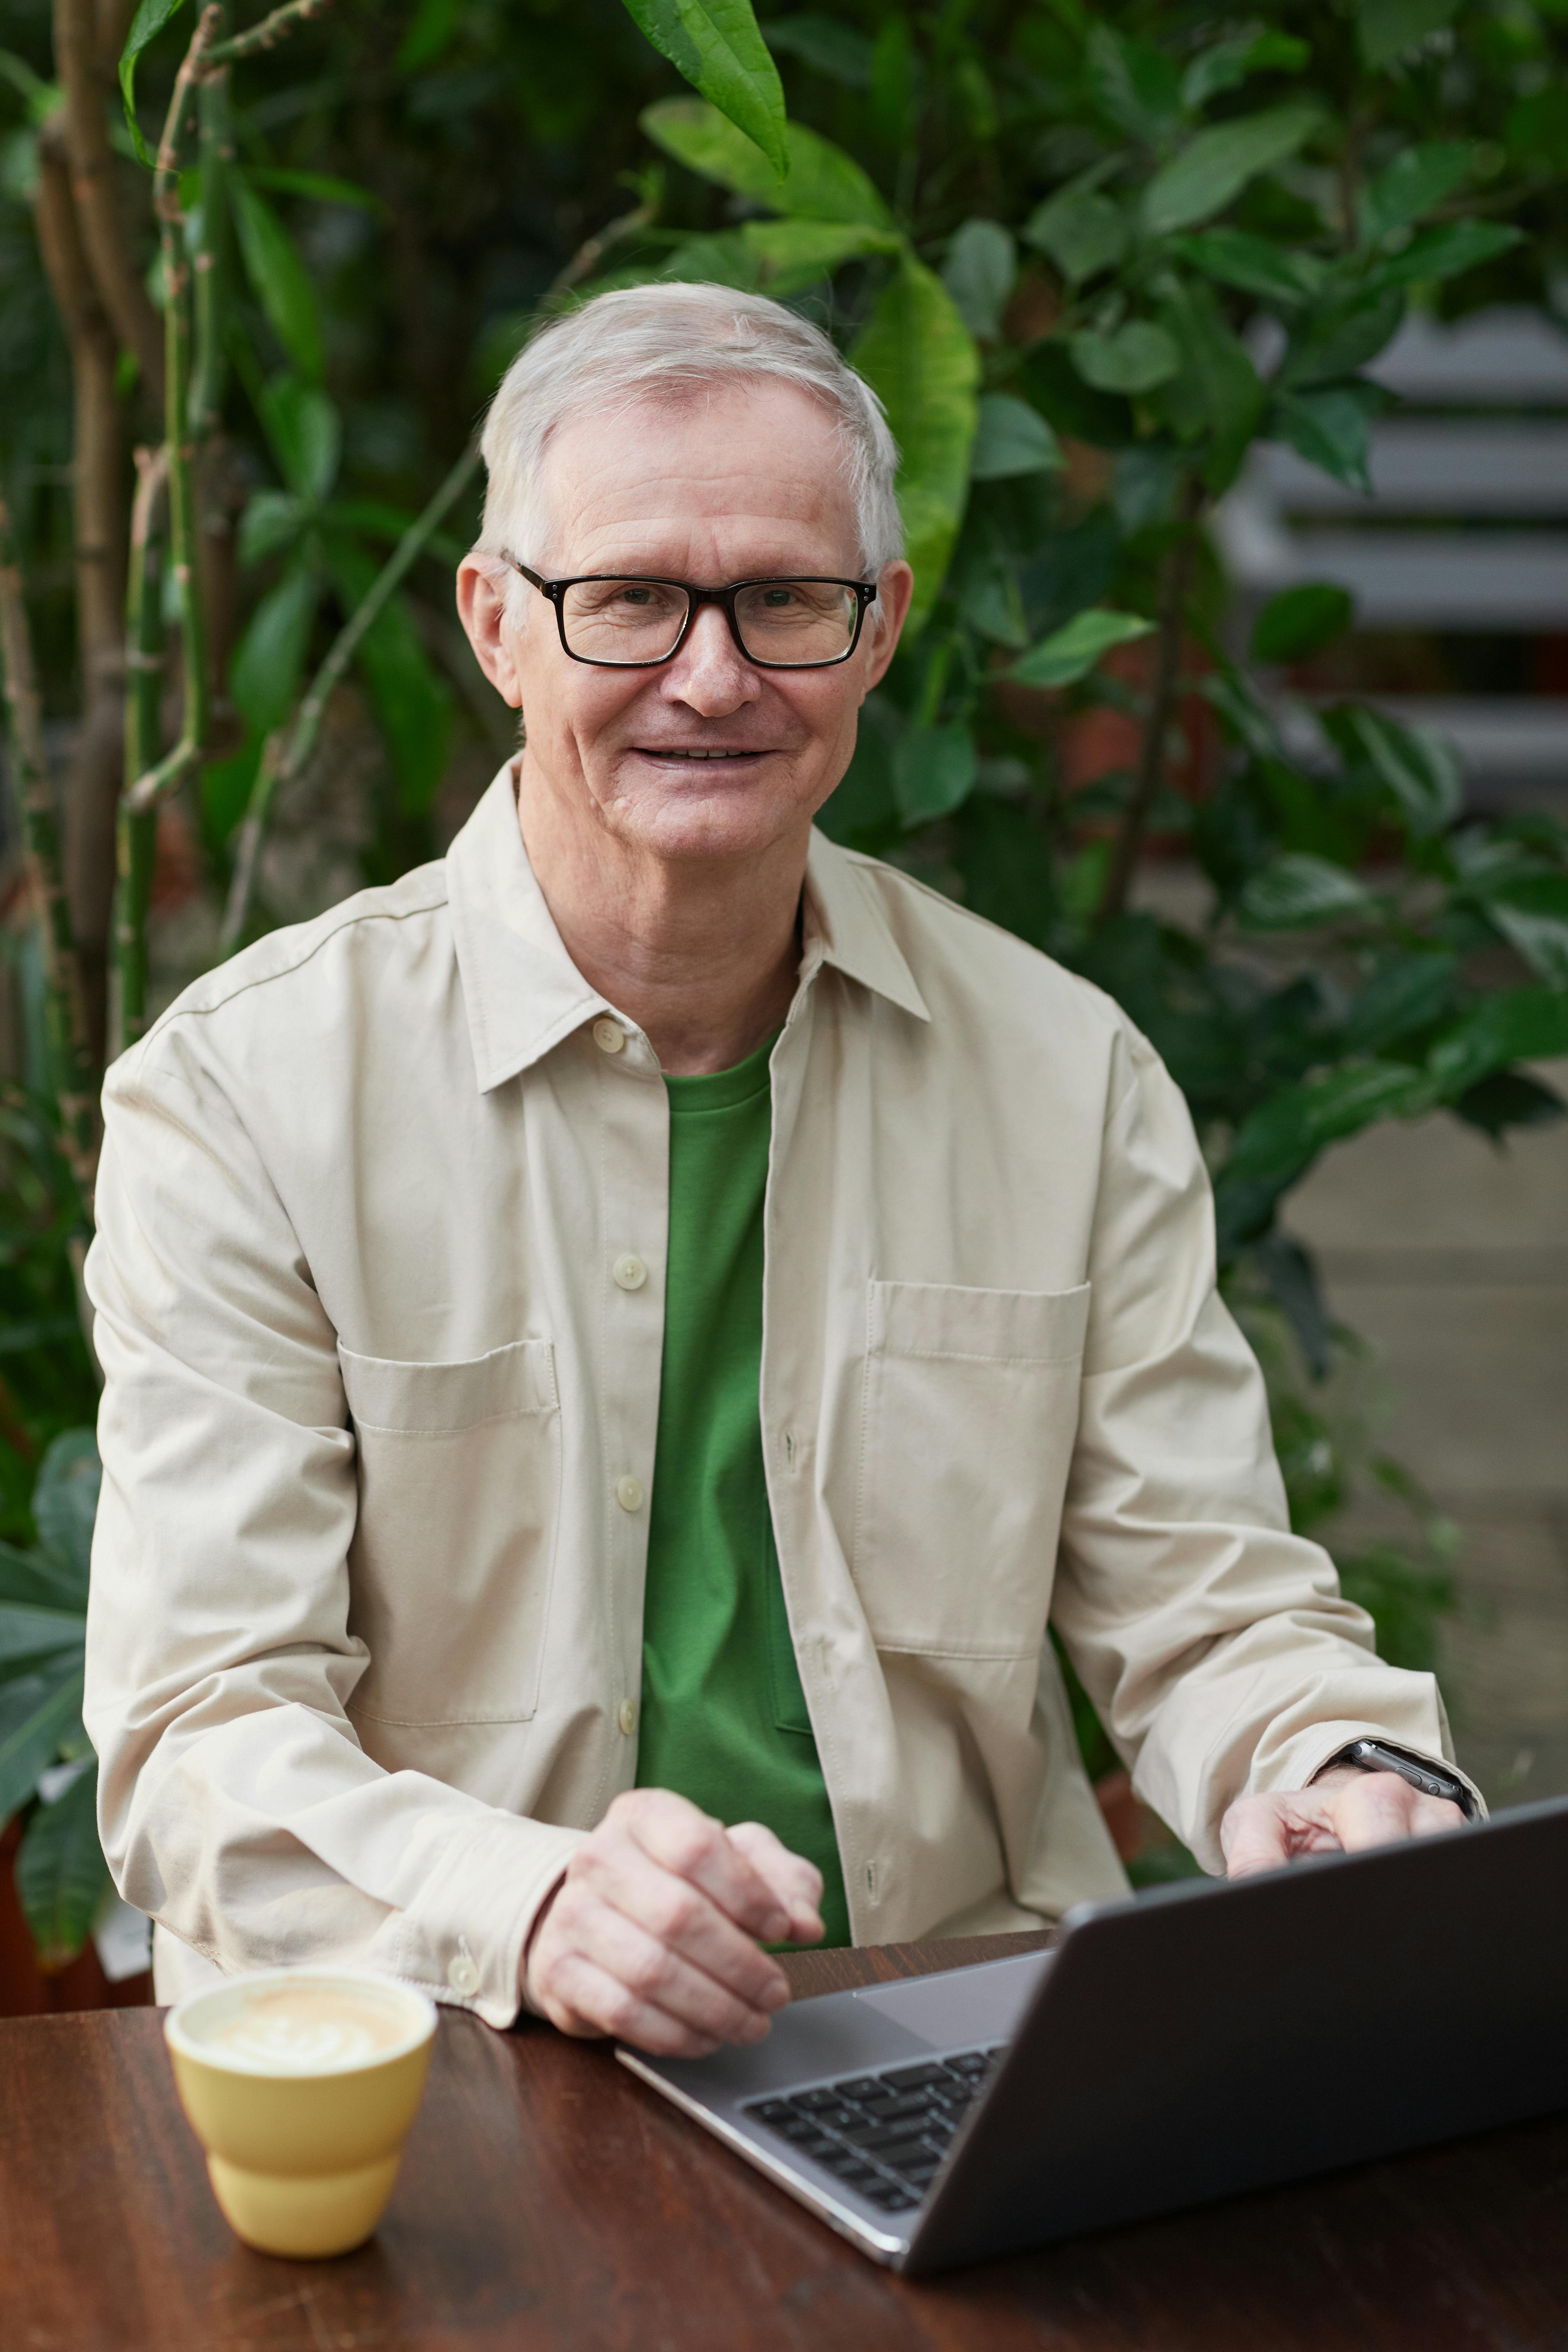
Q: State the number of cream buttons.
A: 5